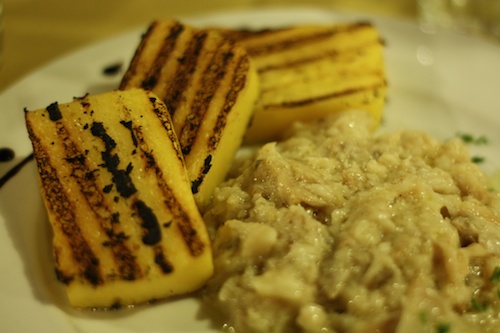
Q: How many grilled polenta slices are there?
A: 3